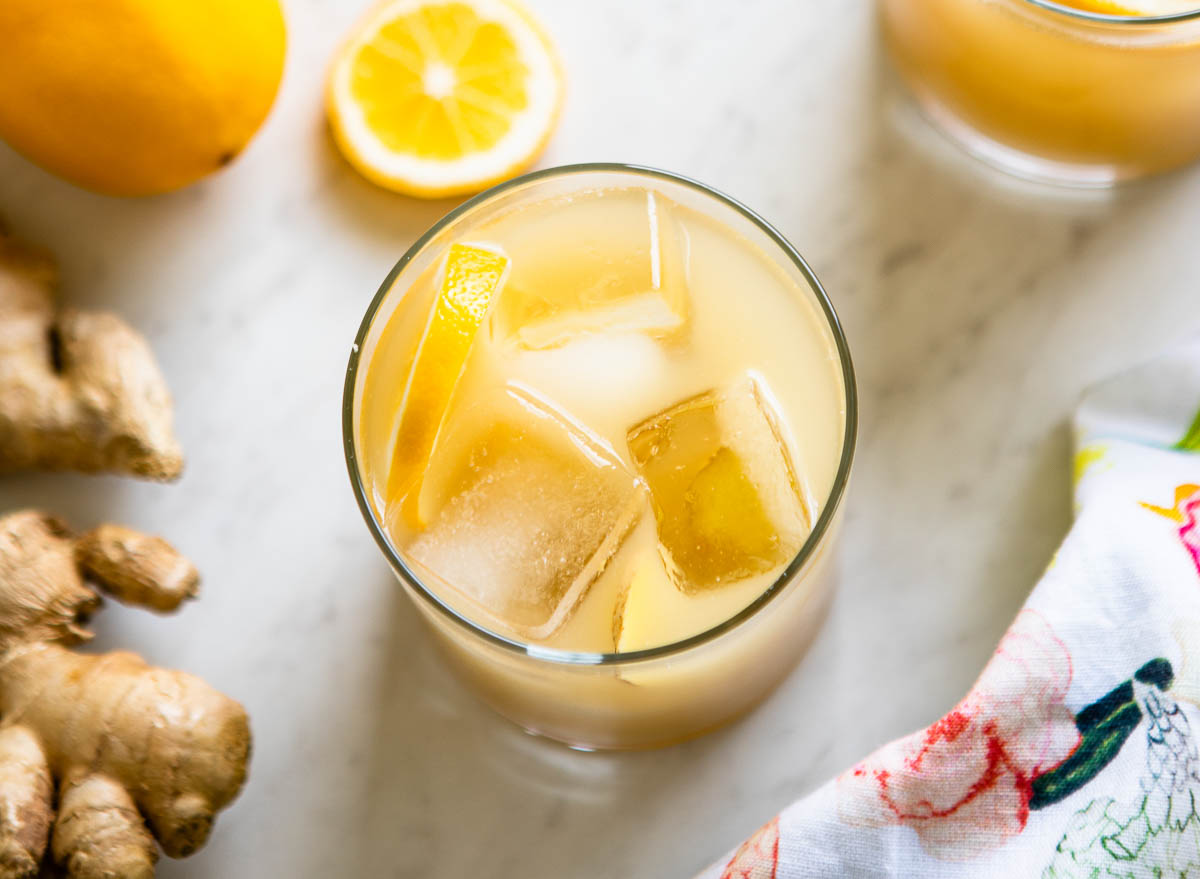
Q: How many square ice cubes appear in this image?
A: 3